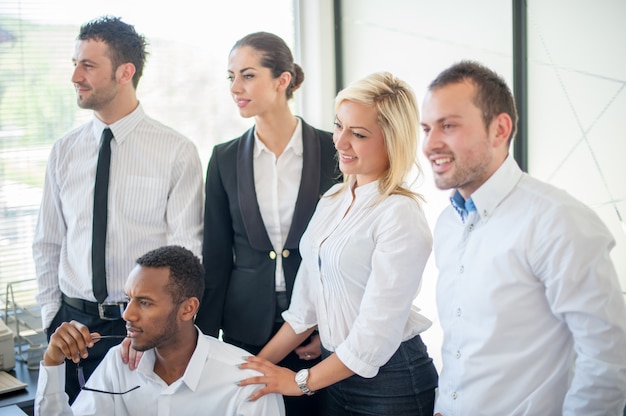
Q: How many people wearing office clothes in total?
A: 5